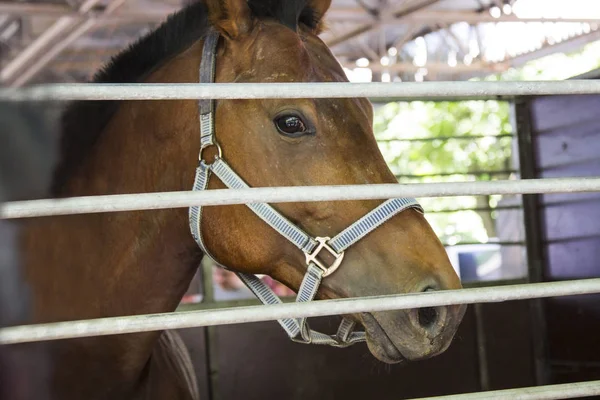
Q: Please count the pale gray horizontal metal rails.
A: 4